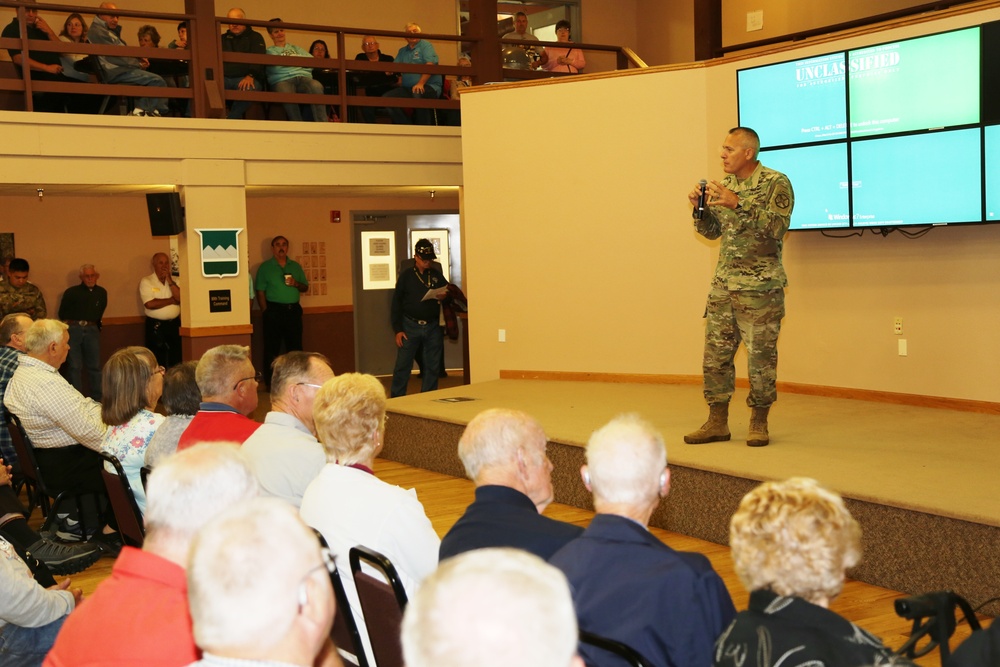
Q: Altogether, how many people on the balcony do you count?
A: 13